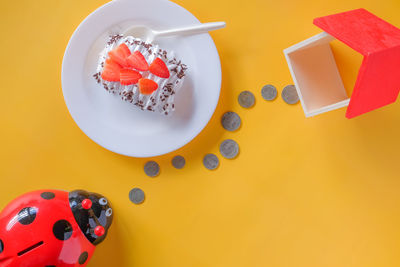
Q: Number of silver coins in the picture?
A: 9